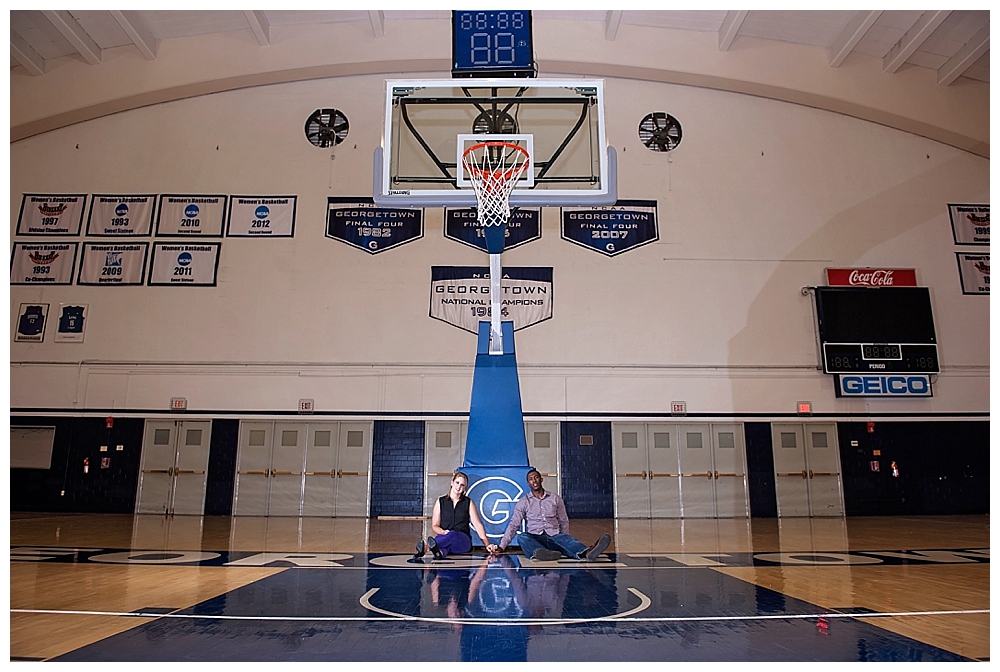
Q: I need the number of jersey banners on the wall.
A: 2